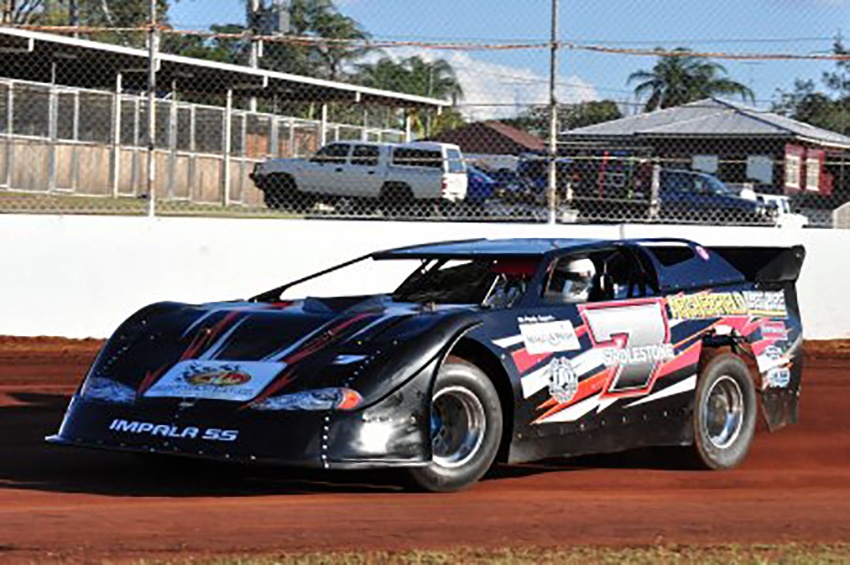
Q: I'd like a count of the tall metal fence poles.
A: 2